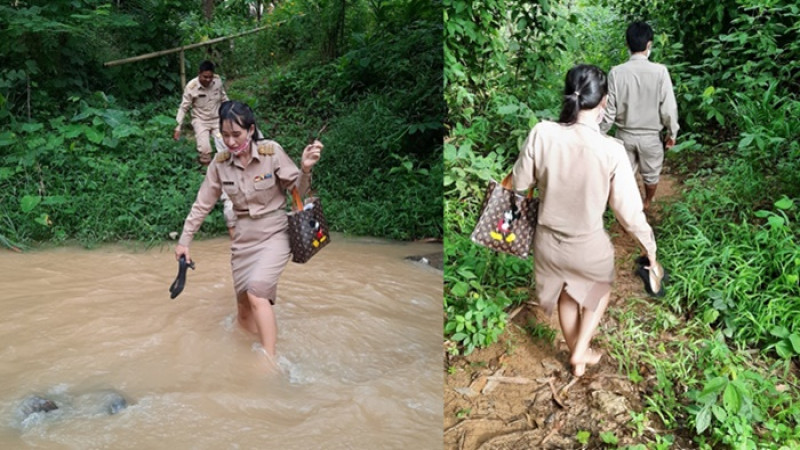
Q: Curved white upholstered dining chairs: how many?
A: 0